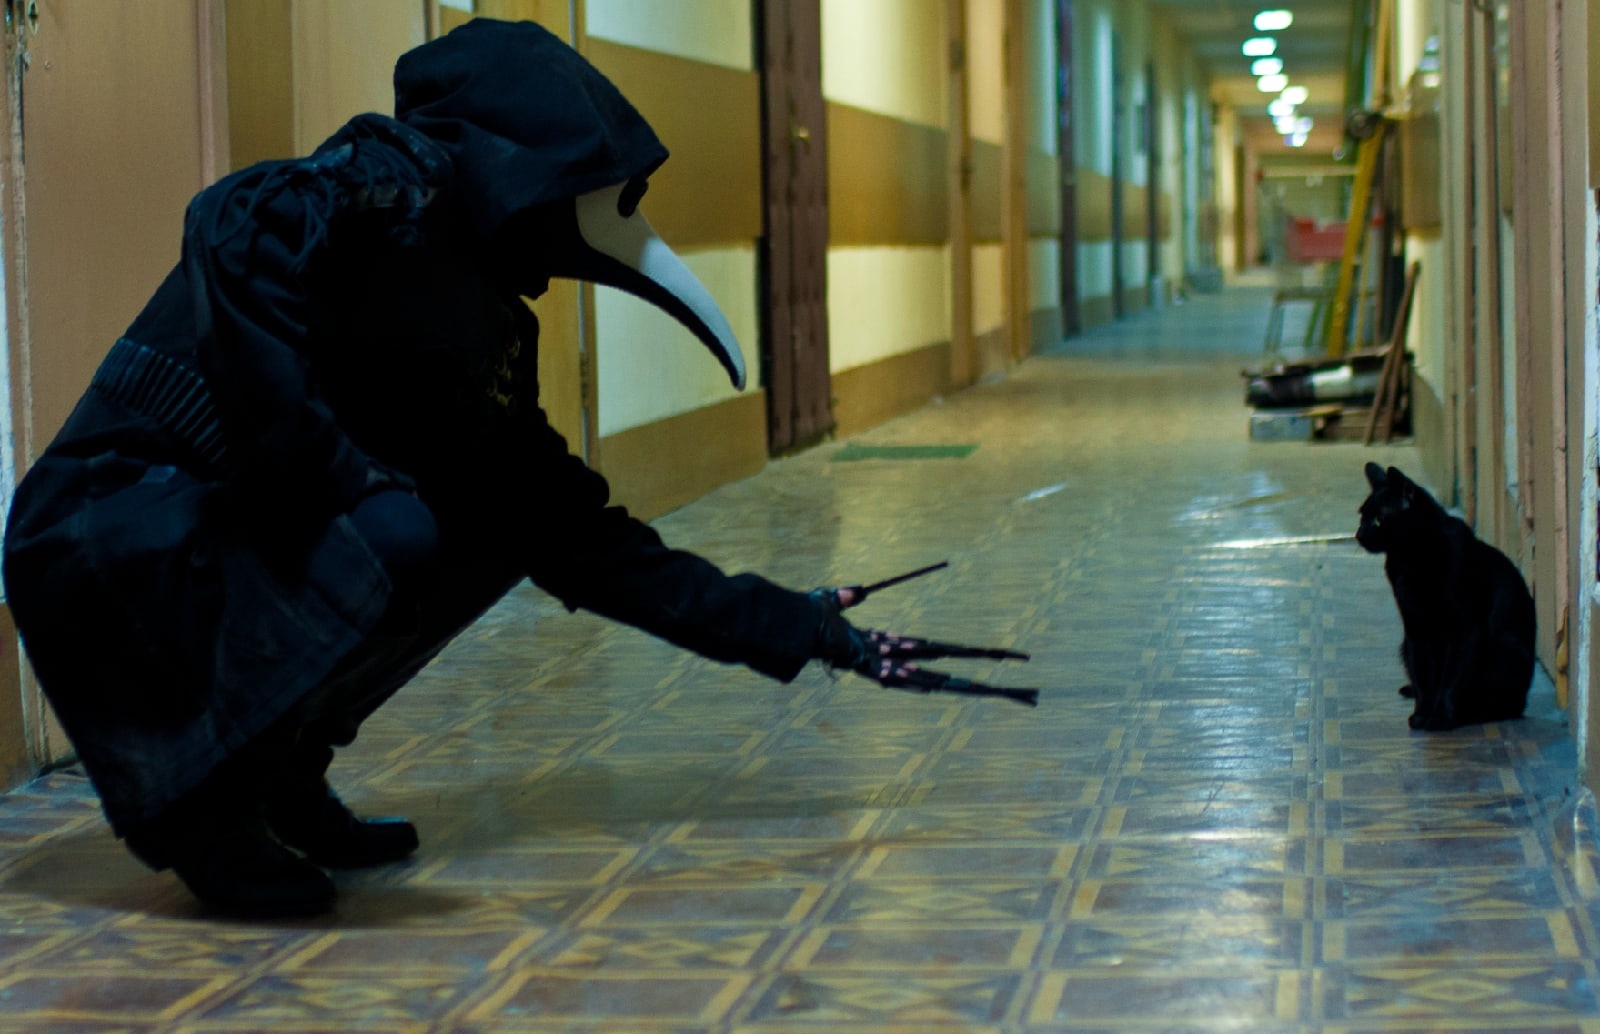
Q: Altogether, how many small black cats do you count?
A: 1